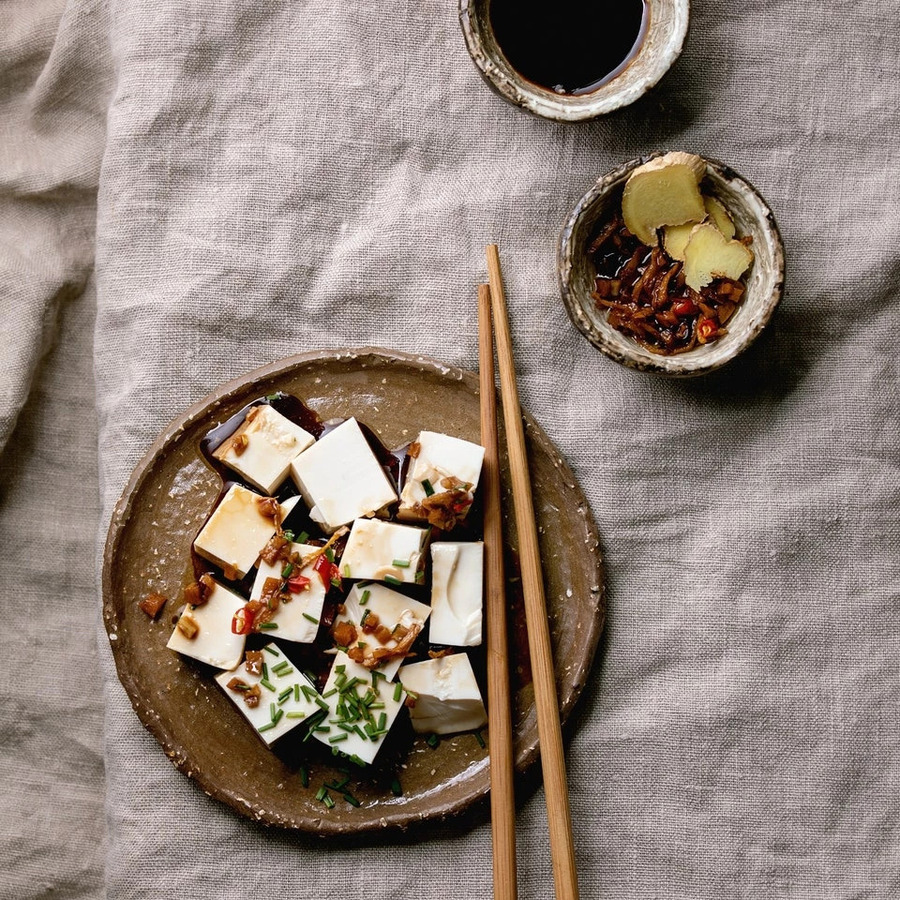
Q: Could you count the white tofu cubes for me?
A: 12